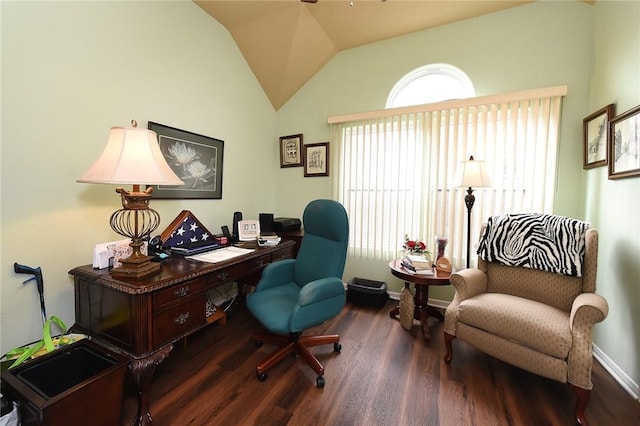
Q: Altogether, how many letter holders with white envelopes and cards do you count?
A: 1